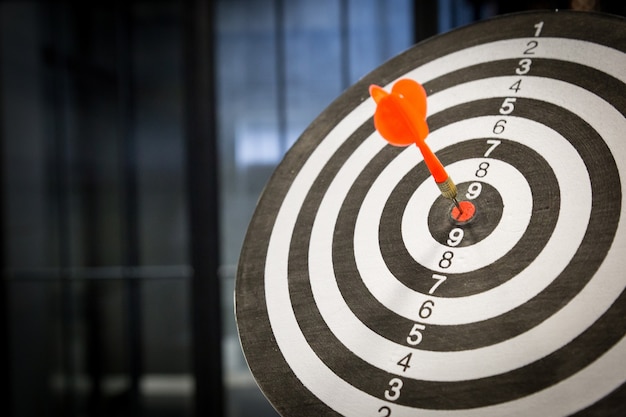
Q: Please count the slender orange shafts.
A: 1